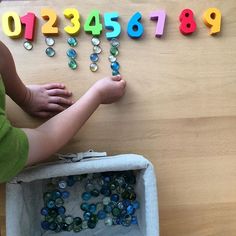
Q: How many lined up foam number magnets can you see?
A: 10